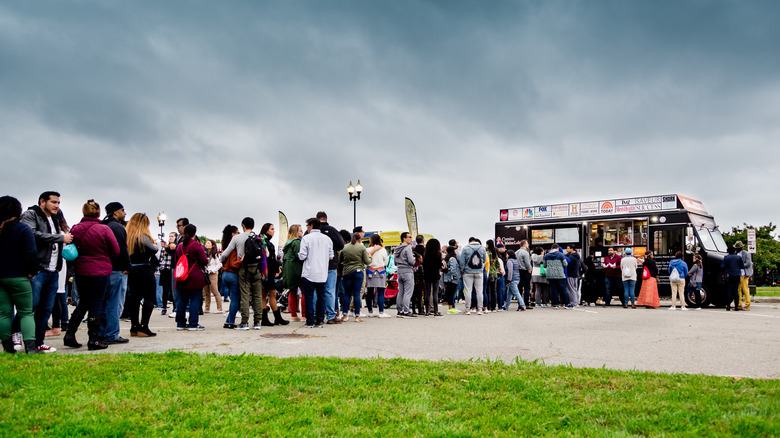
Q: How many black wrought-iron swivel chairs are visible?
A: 0